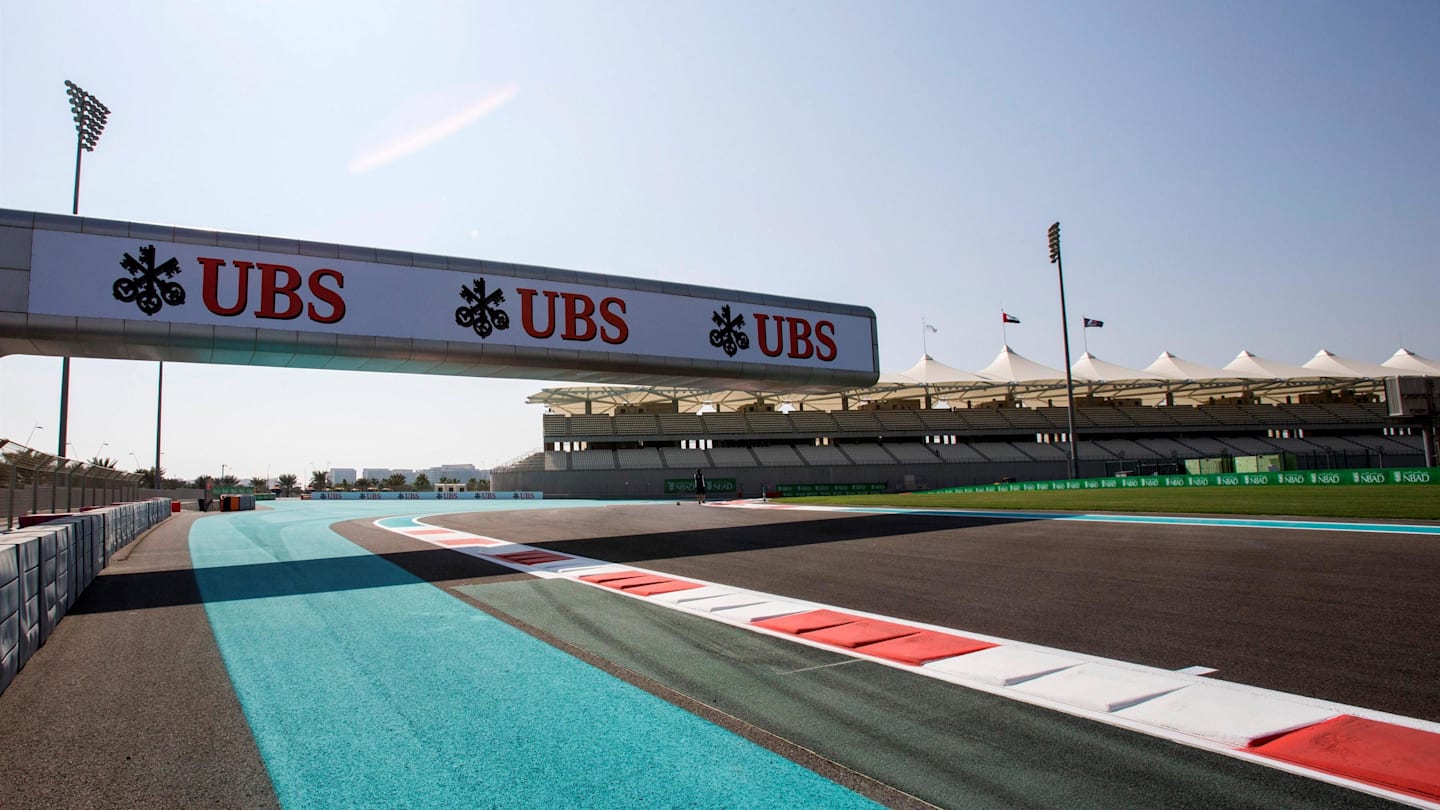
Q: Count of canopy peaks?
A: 7